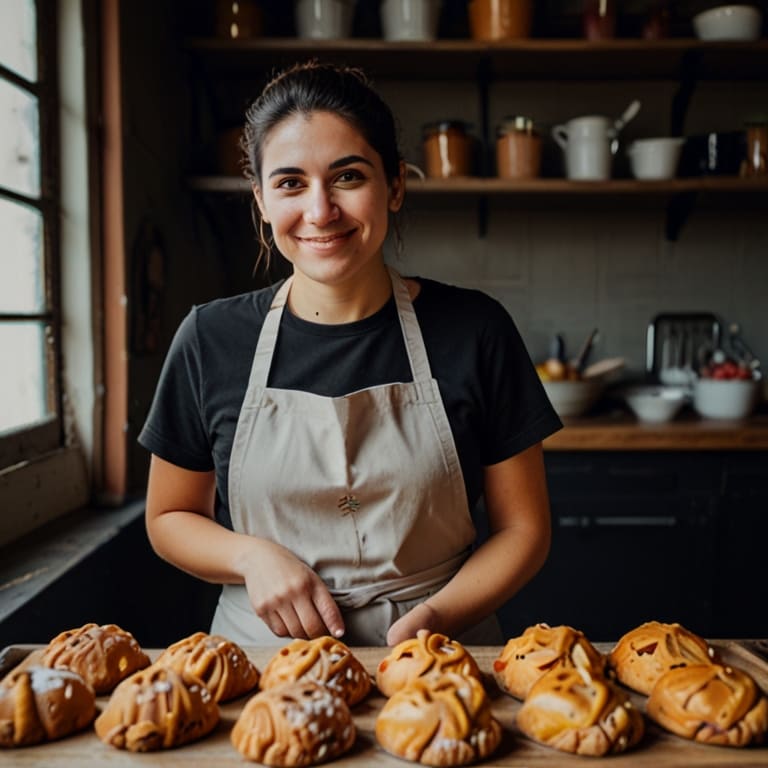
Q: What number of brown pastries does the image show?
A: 12